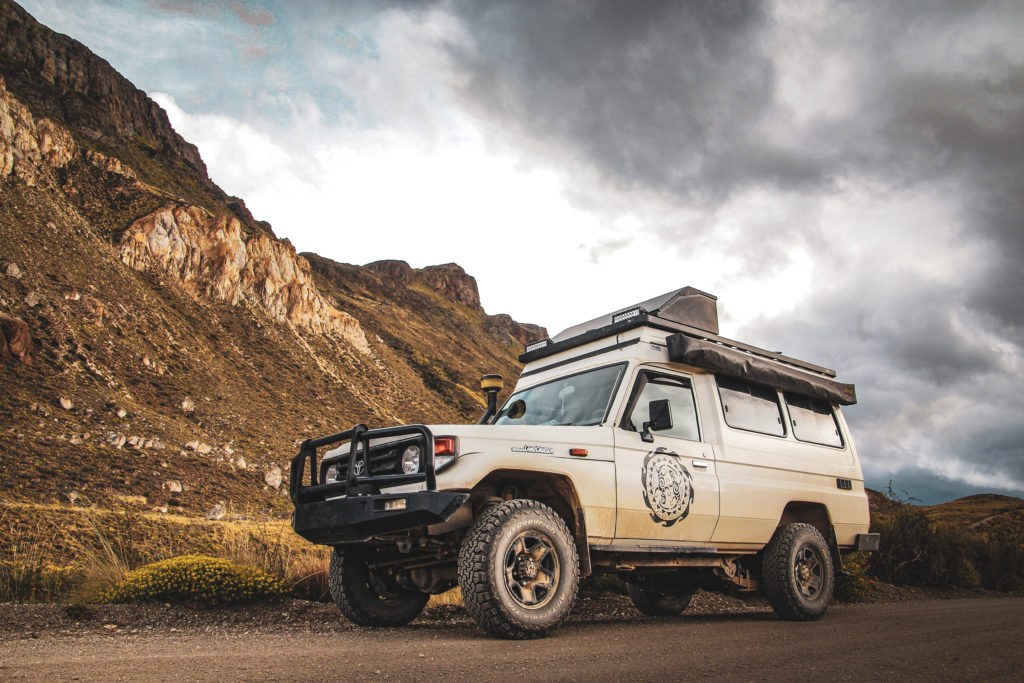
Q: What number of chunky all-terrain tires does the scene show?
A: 4